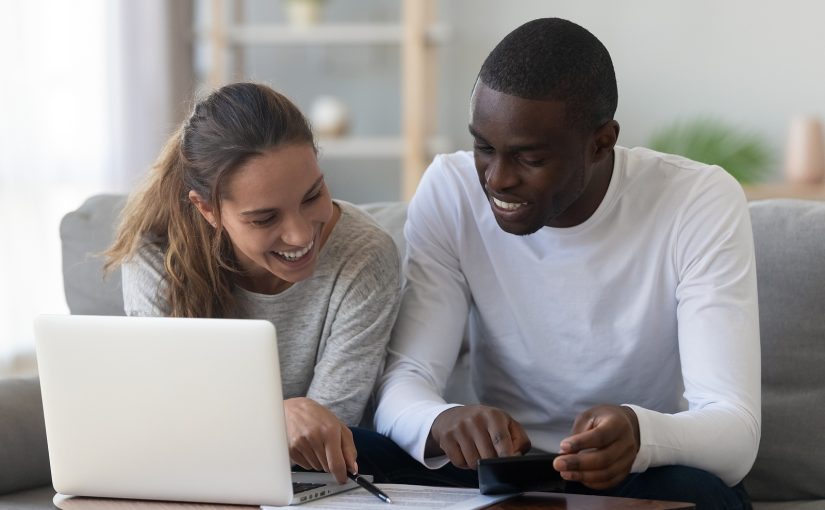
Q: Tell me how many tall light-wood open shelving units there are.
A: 1